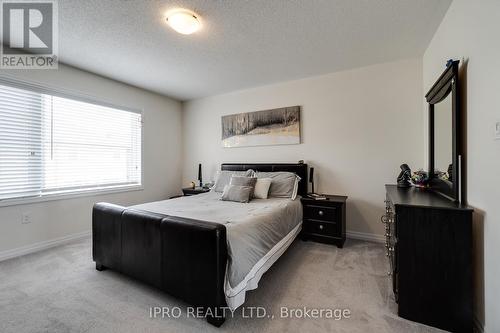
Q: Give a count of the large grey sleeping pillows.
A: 2